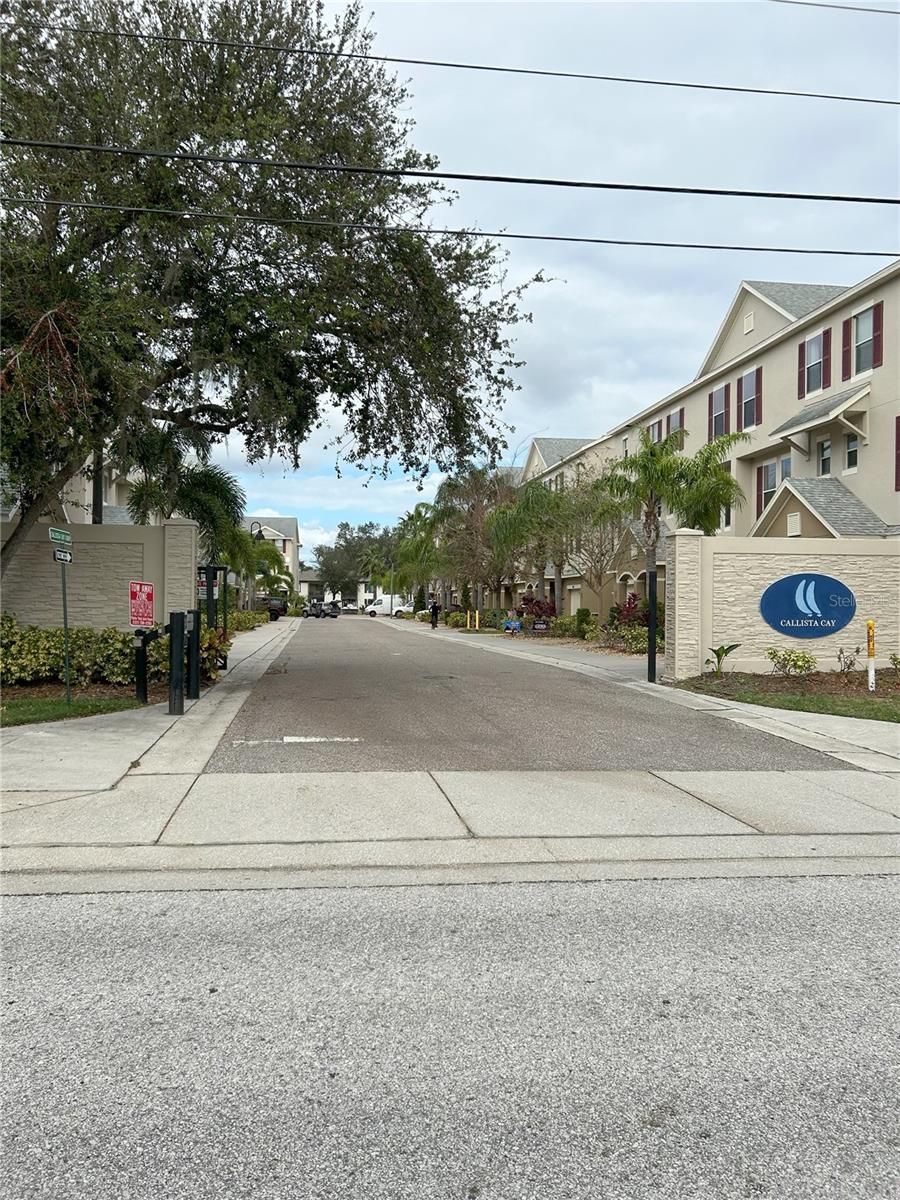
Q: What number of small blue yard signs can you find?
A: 1